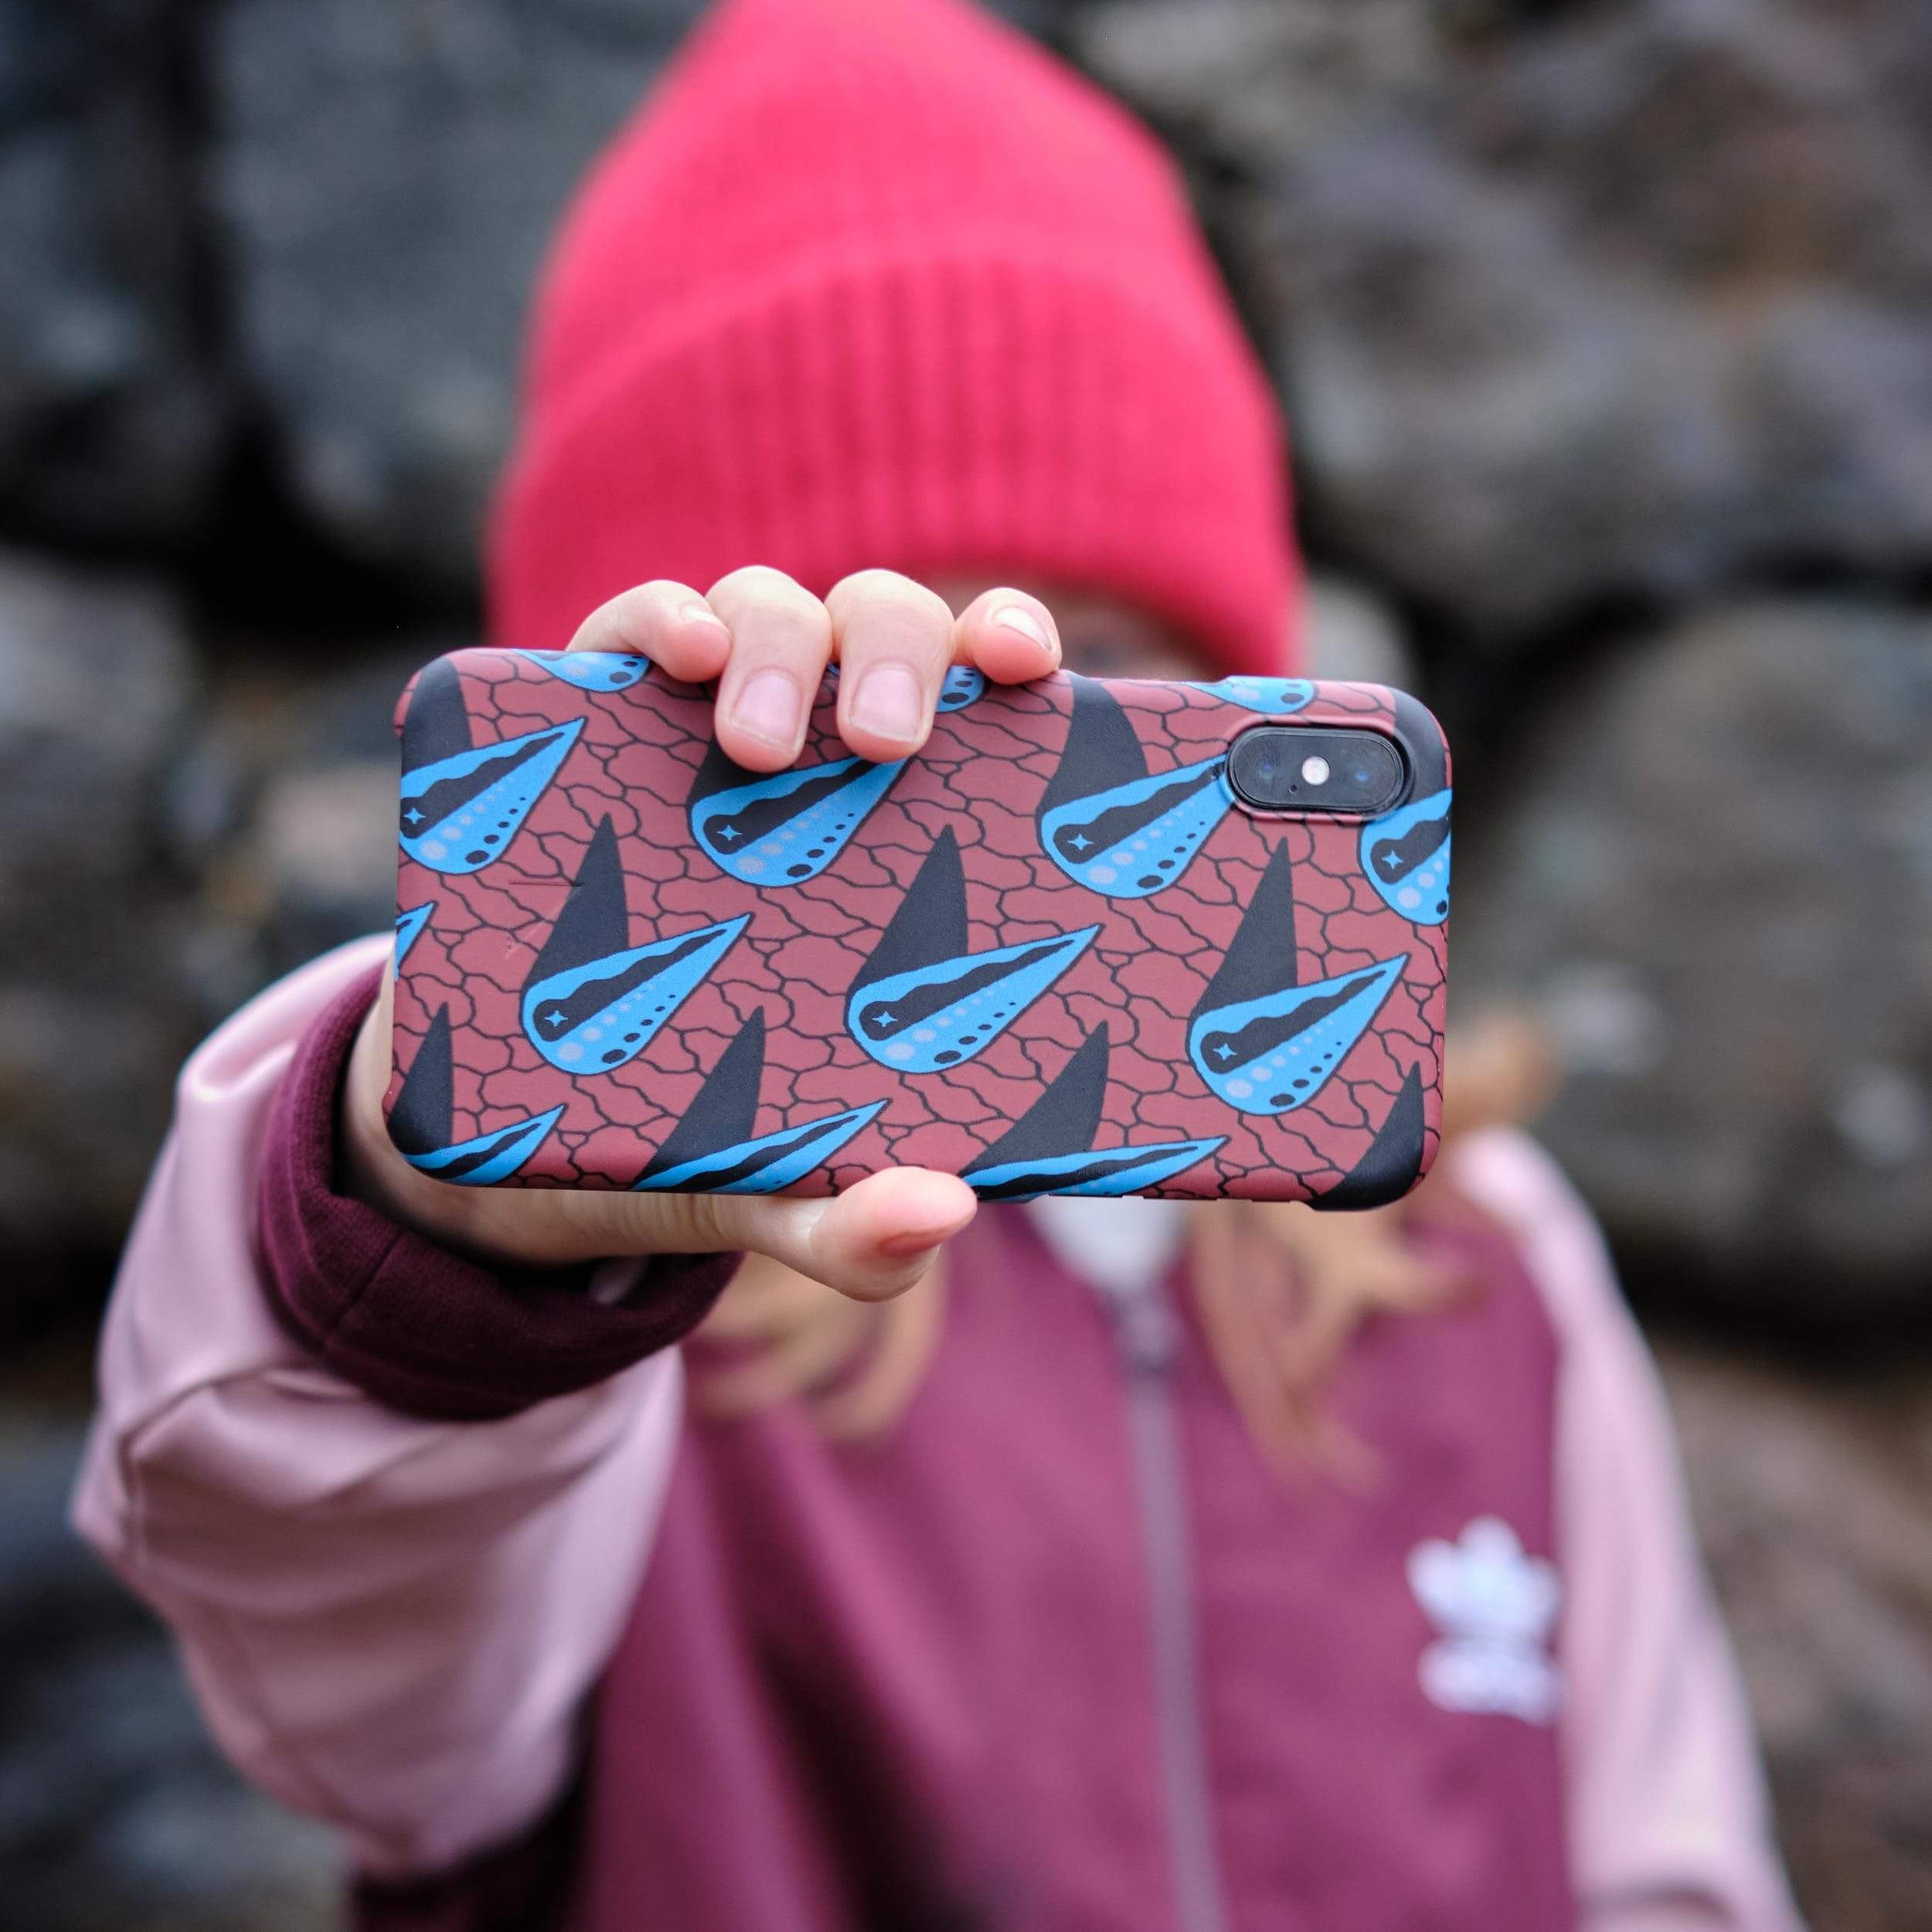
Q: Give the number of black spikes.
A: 11